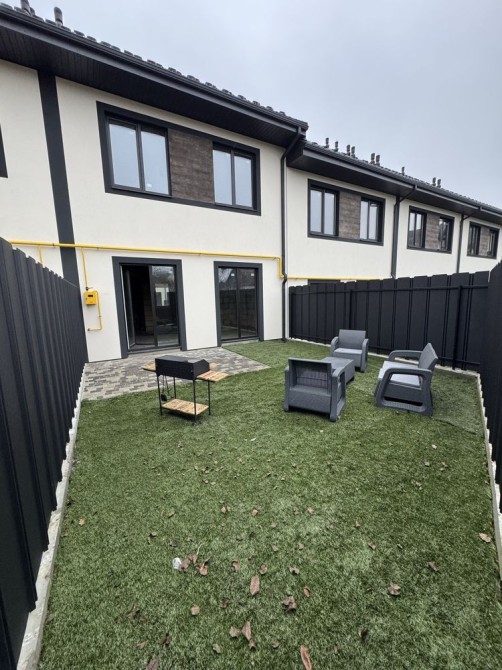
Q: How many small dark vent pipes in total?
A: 11